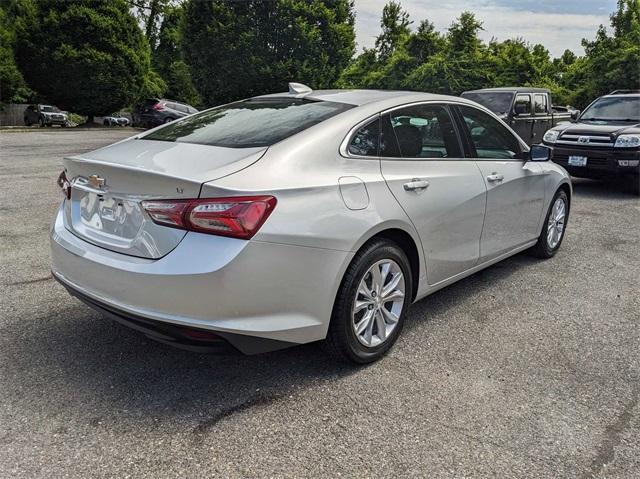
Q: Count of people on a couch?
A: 0